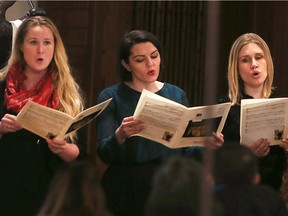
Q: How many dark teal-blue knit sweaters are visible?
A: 1